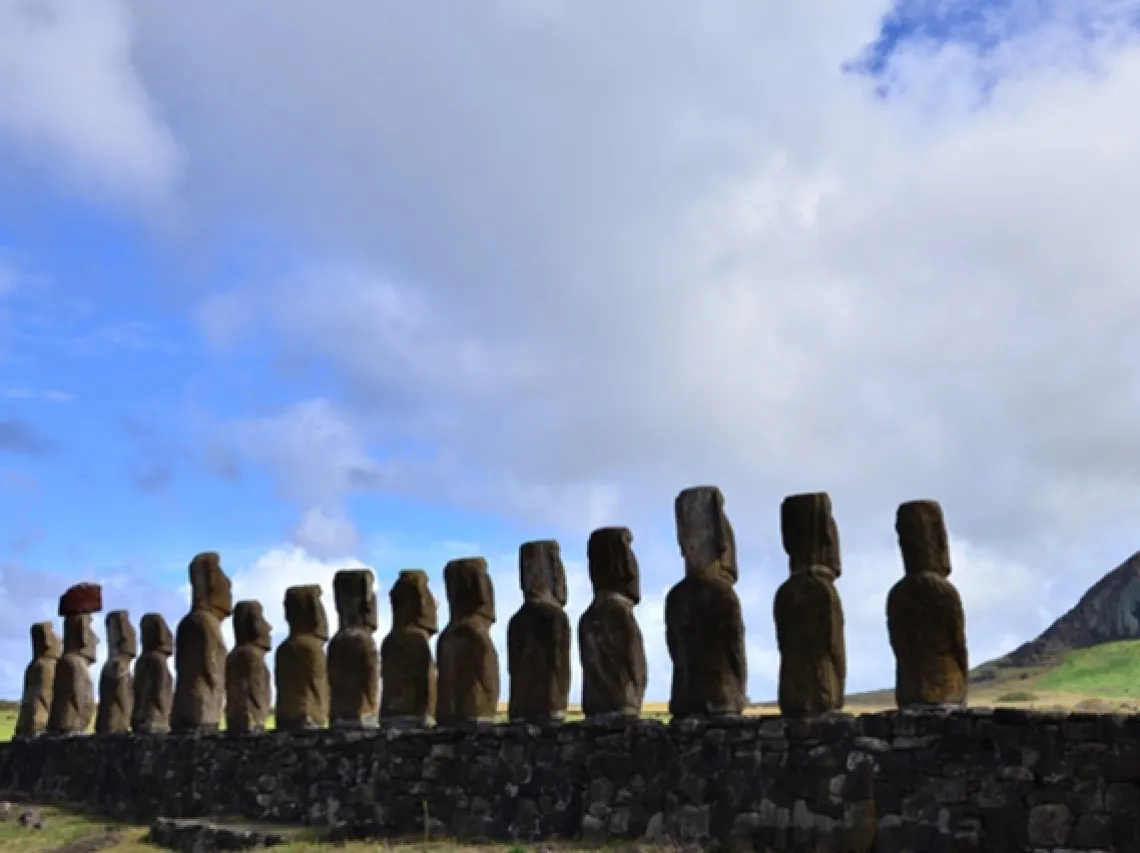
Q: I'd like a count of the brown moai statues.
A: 15